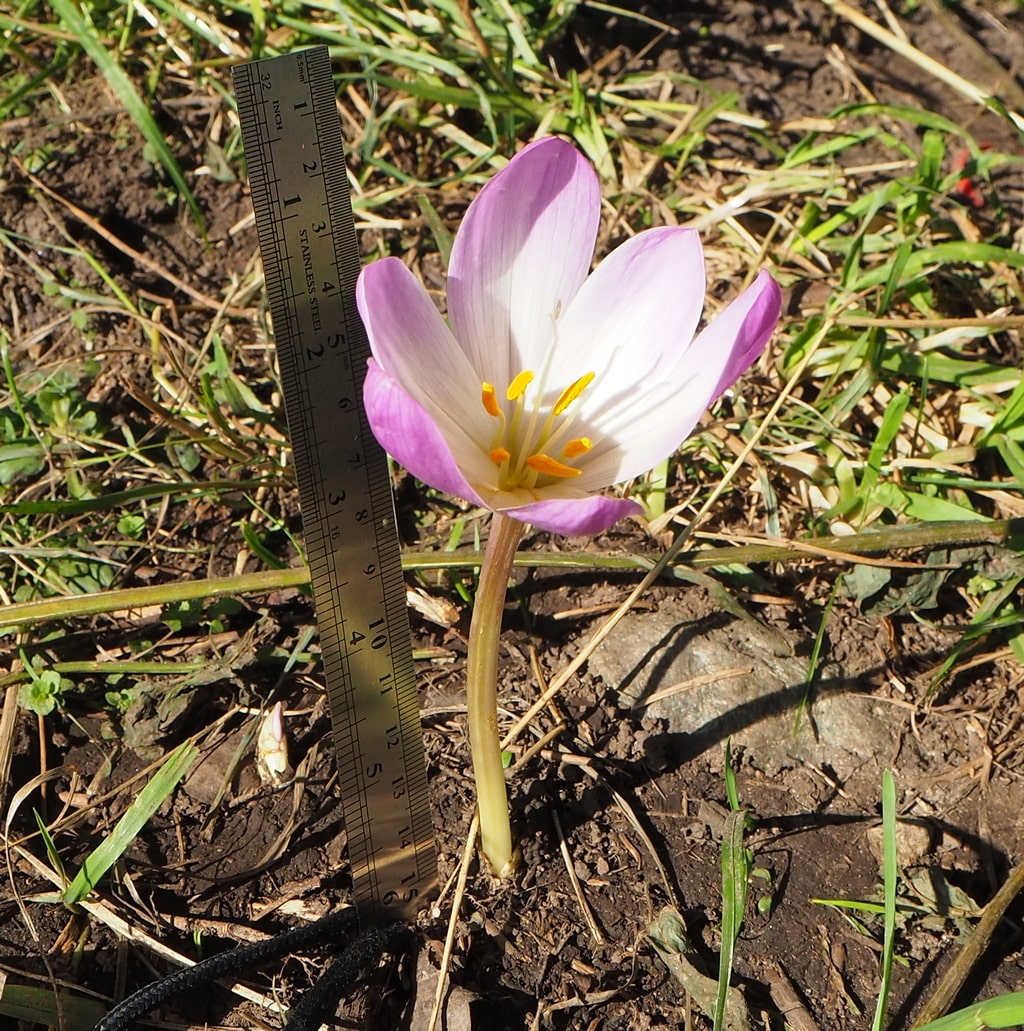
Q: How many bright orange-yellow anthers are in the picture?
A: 6